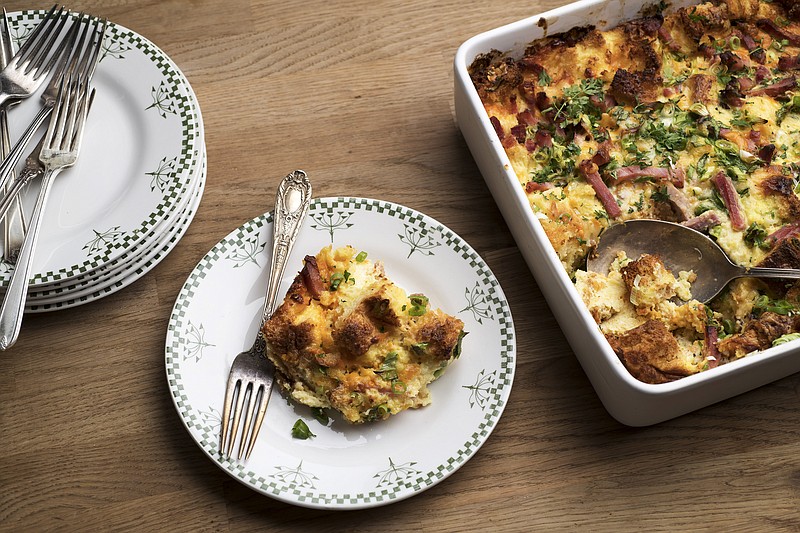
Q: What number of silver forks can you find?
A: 6